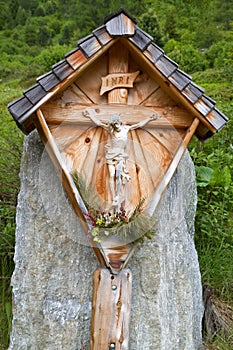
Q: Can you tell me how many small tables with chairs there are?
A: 0